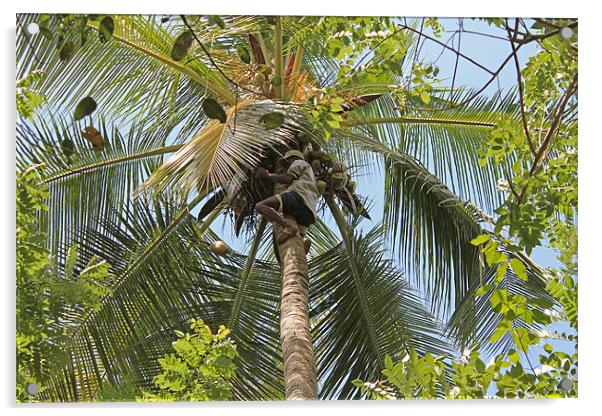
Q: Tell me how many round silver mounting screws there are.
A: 4